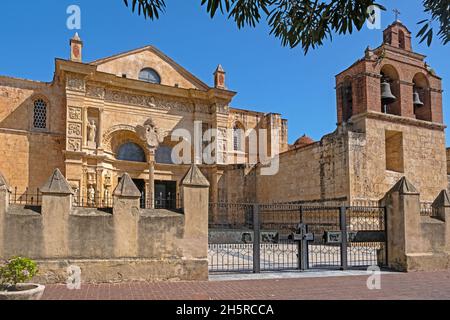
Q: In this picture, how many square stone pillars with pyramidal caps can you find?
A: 6